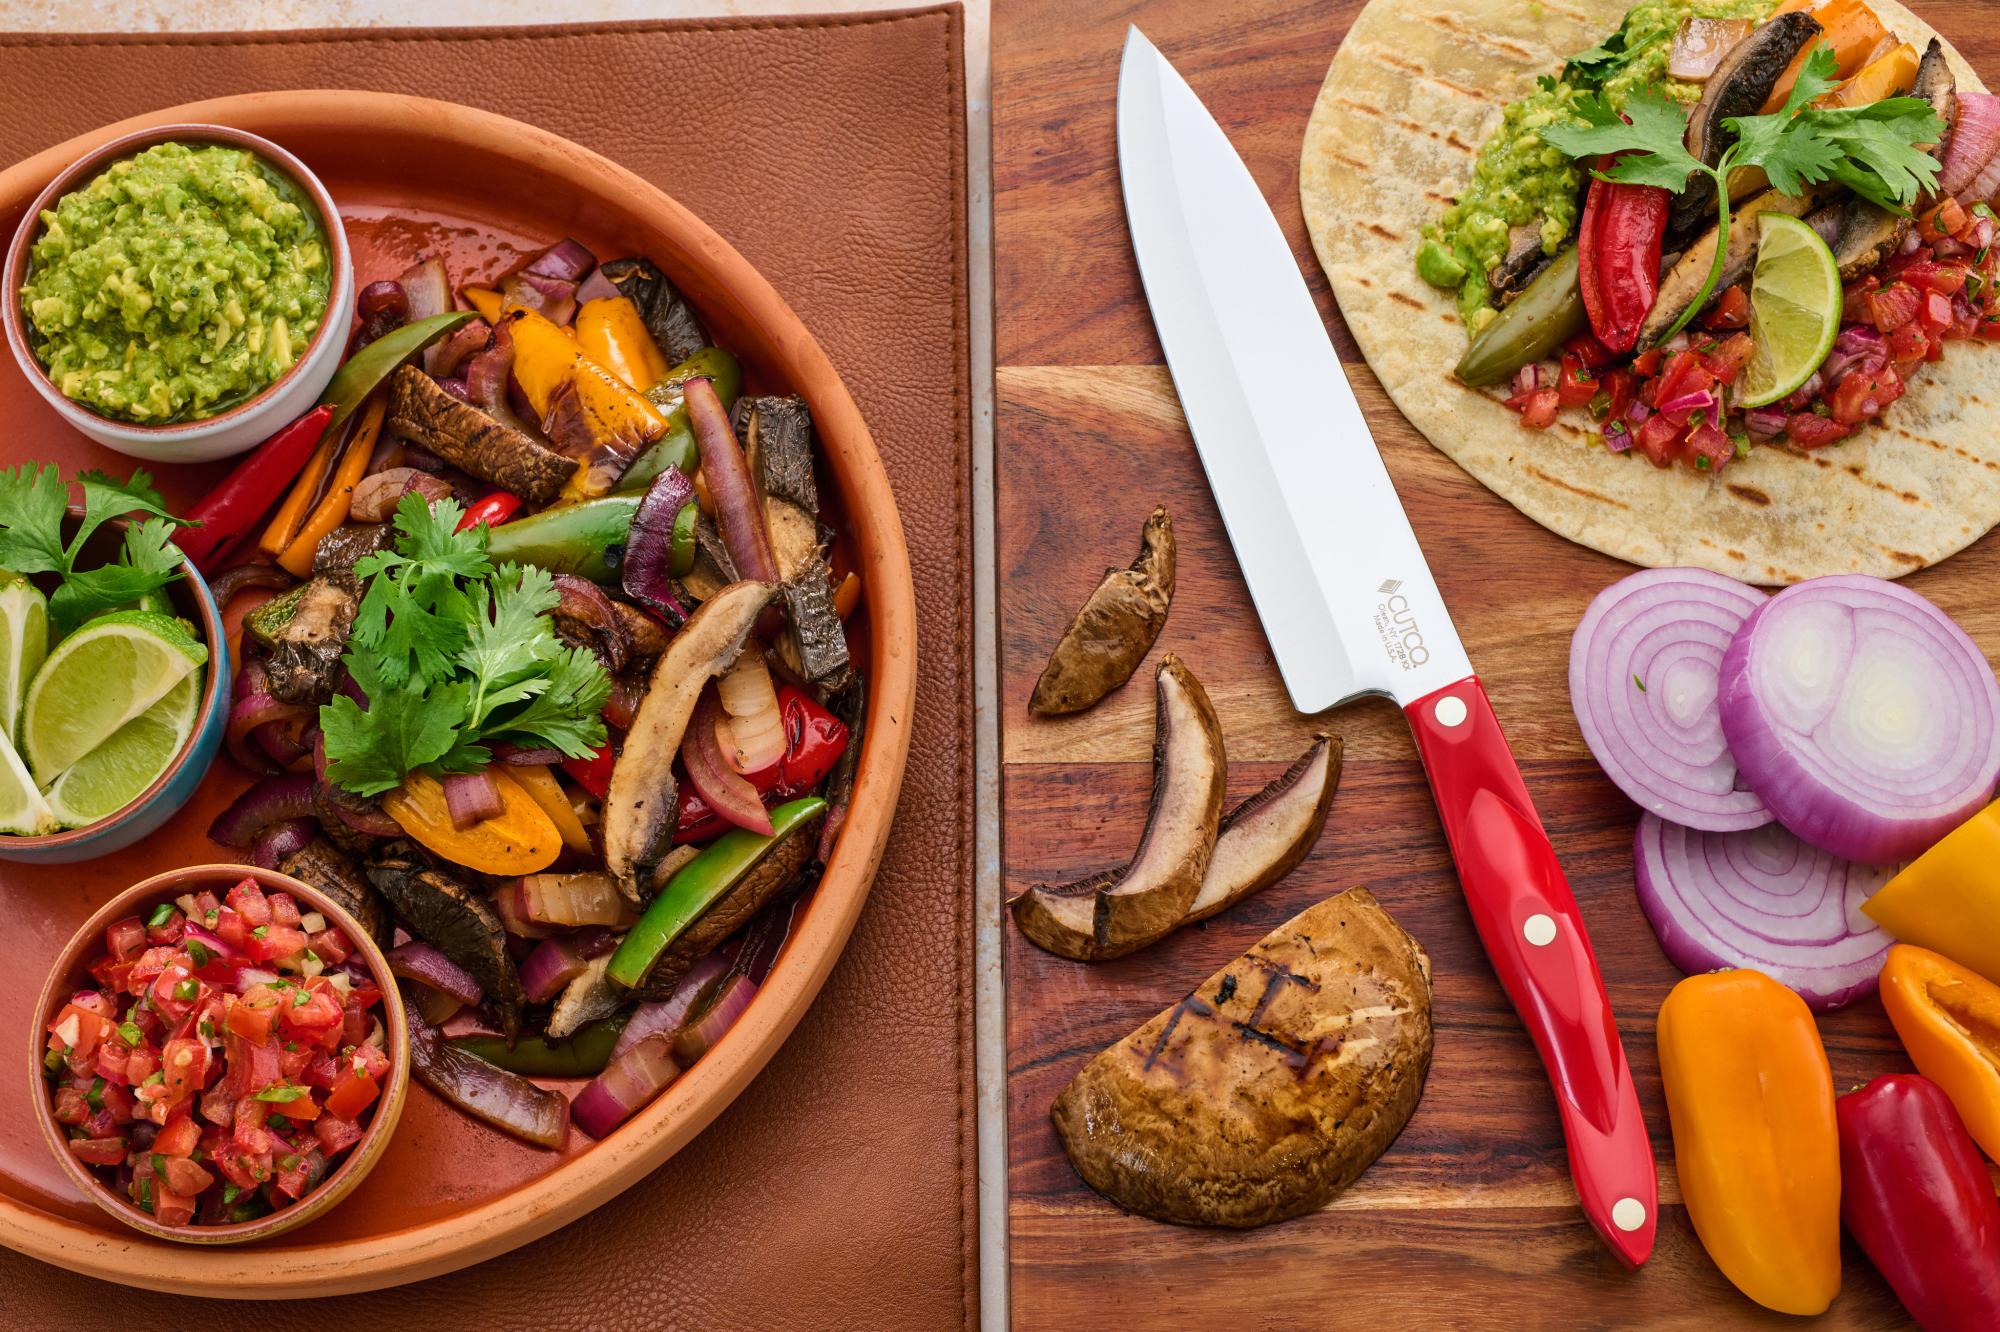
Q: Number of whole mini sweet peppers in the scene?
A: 2